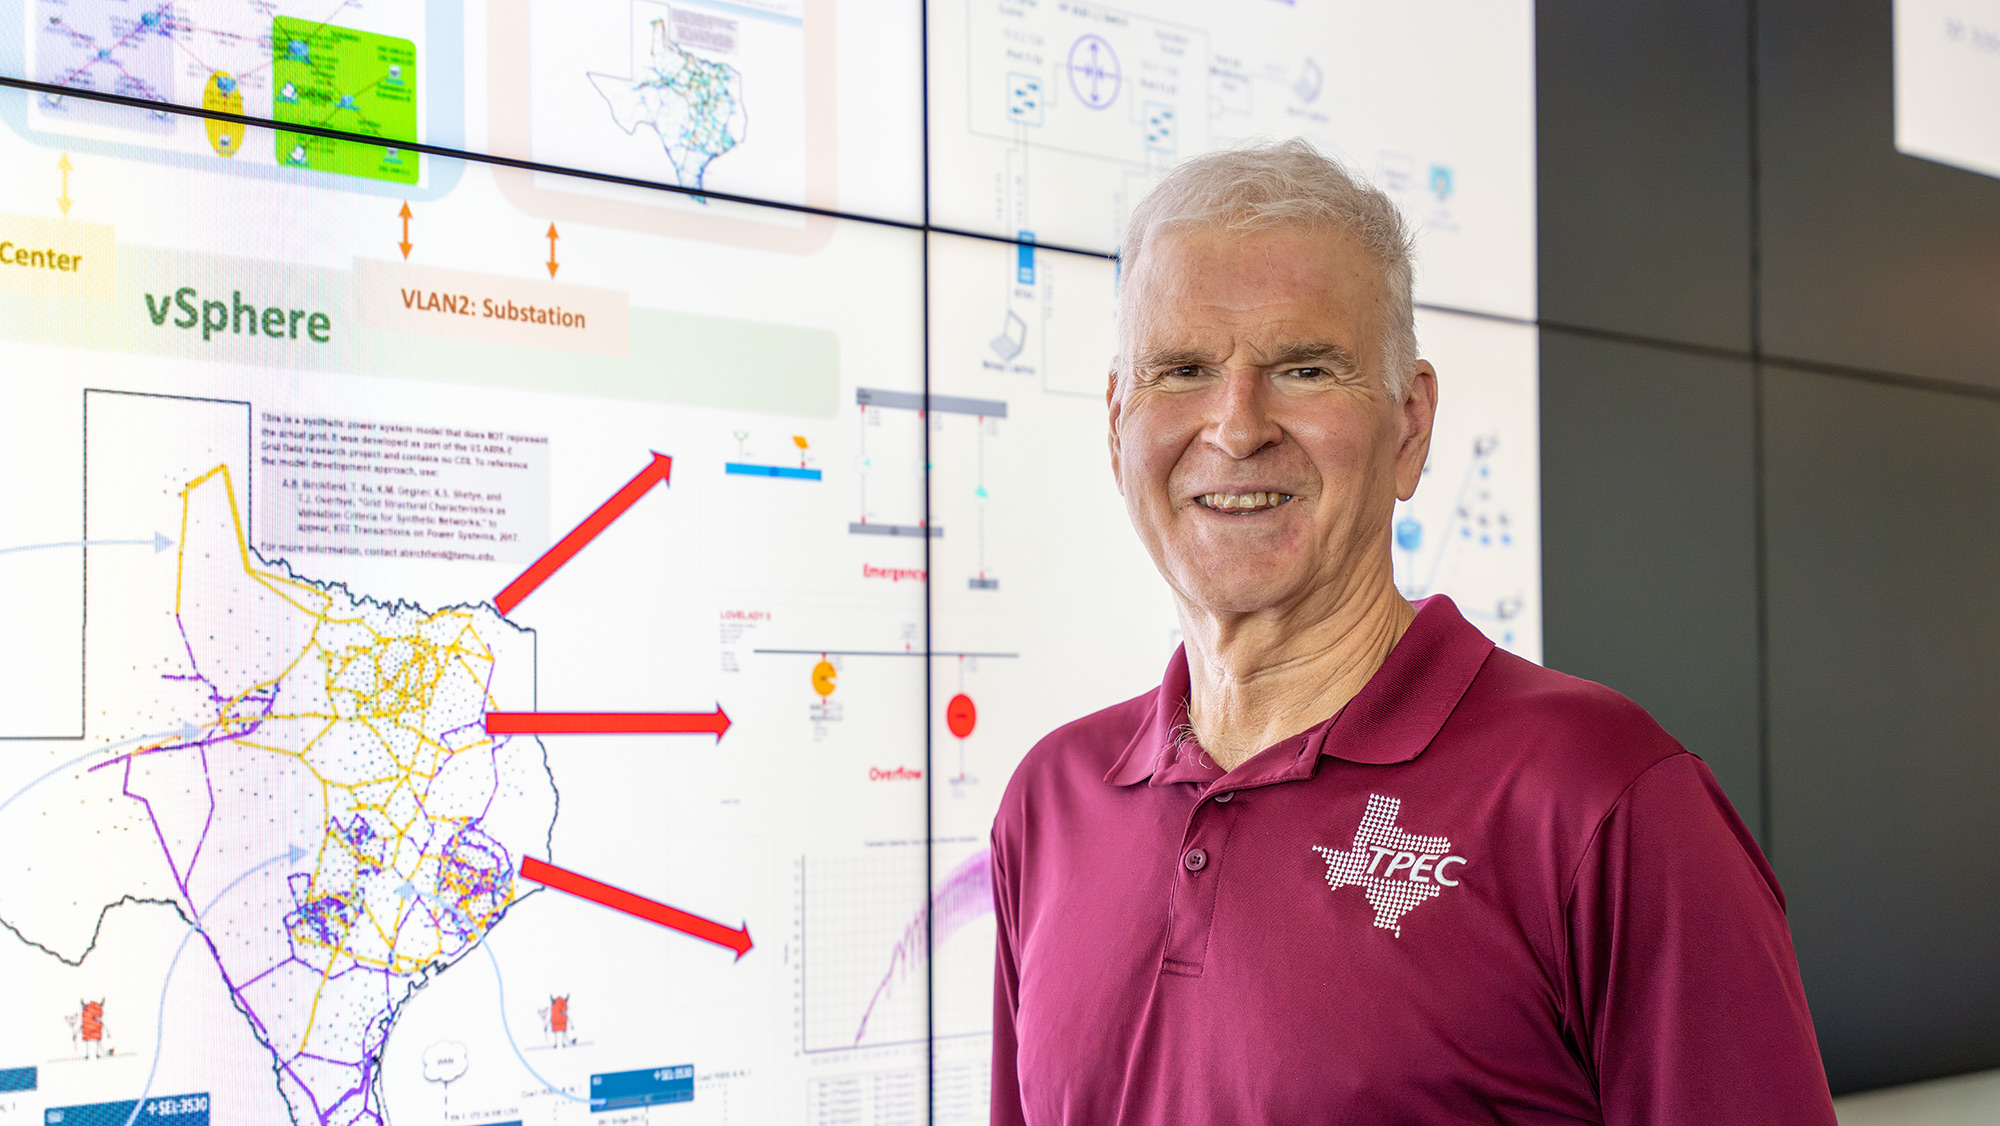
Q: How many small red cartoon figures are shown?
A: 2